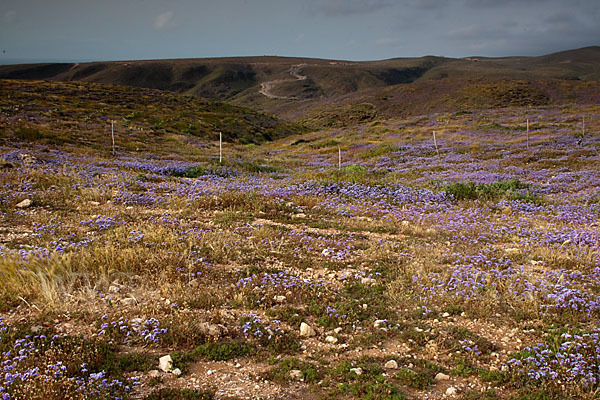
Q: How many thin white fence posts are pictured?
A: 6